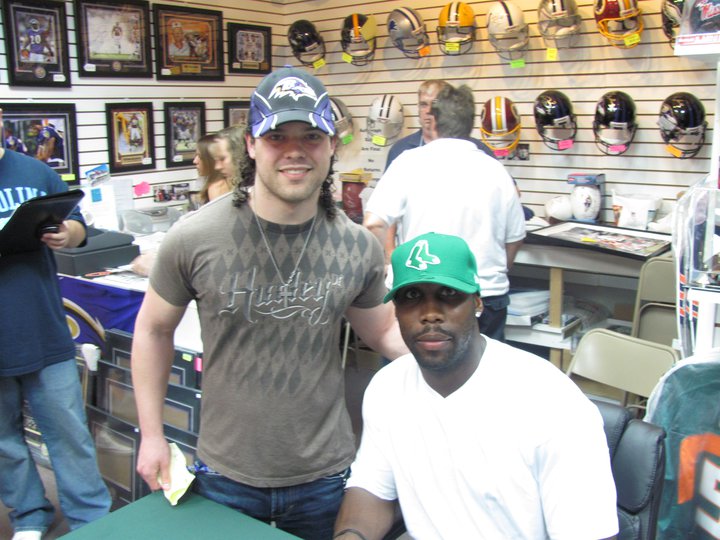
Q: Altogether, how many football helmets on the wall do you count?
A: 14